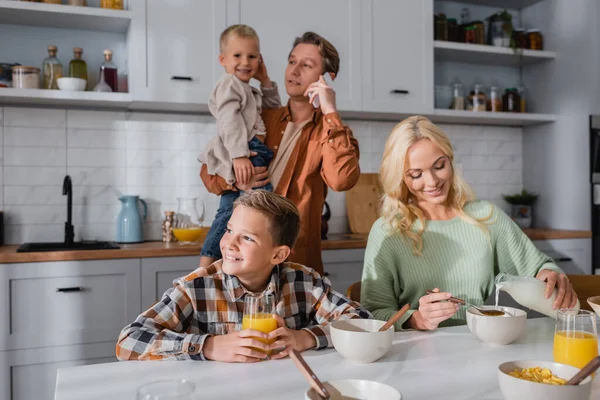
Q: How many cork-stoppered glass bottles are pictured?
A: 3